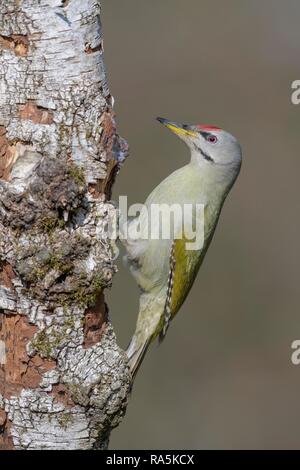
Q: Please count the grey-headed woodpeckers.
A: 1